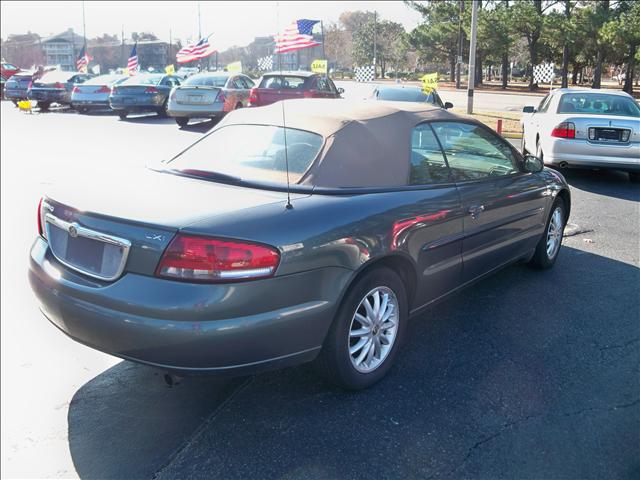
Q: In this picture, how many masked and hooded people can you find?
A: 0